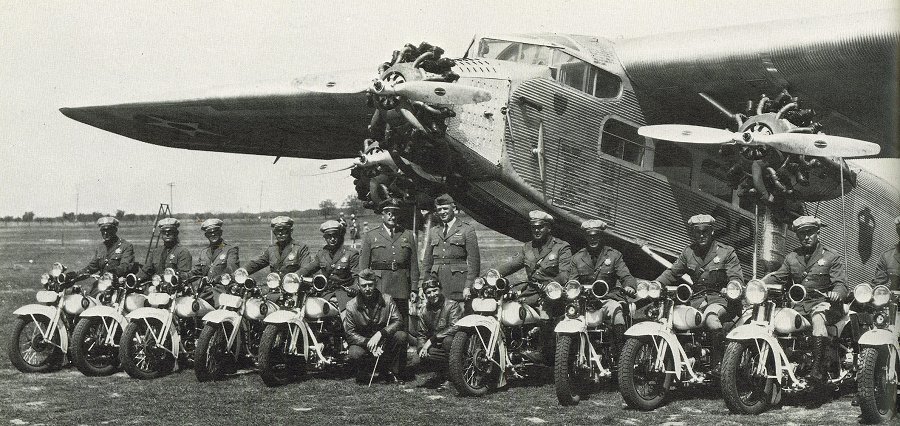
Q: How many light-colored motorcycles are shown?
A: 10